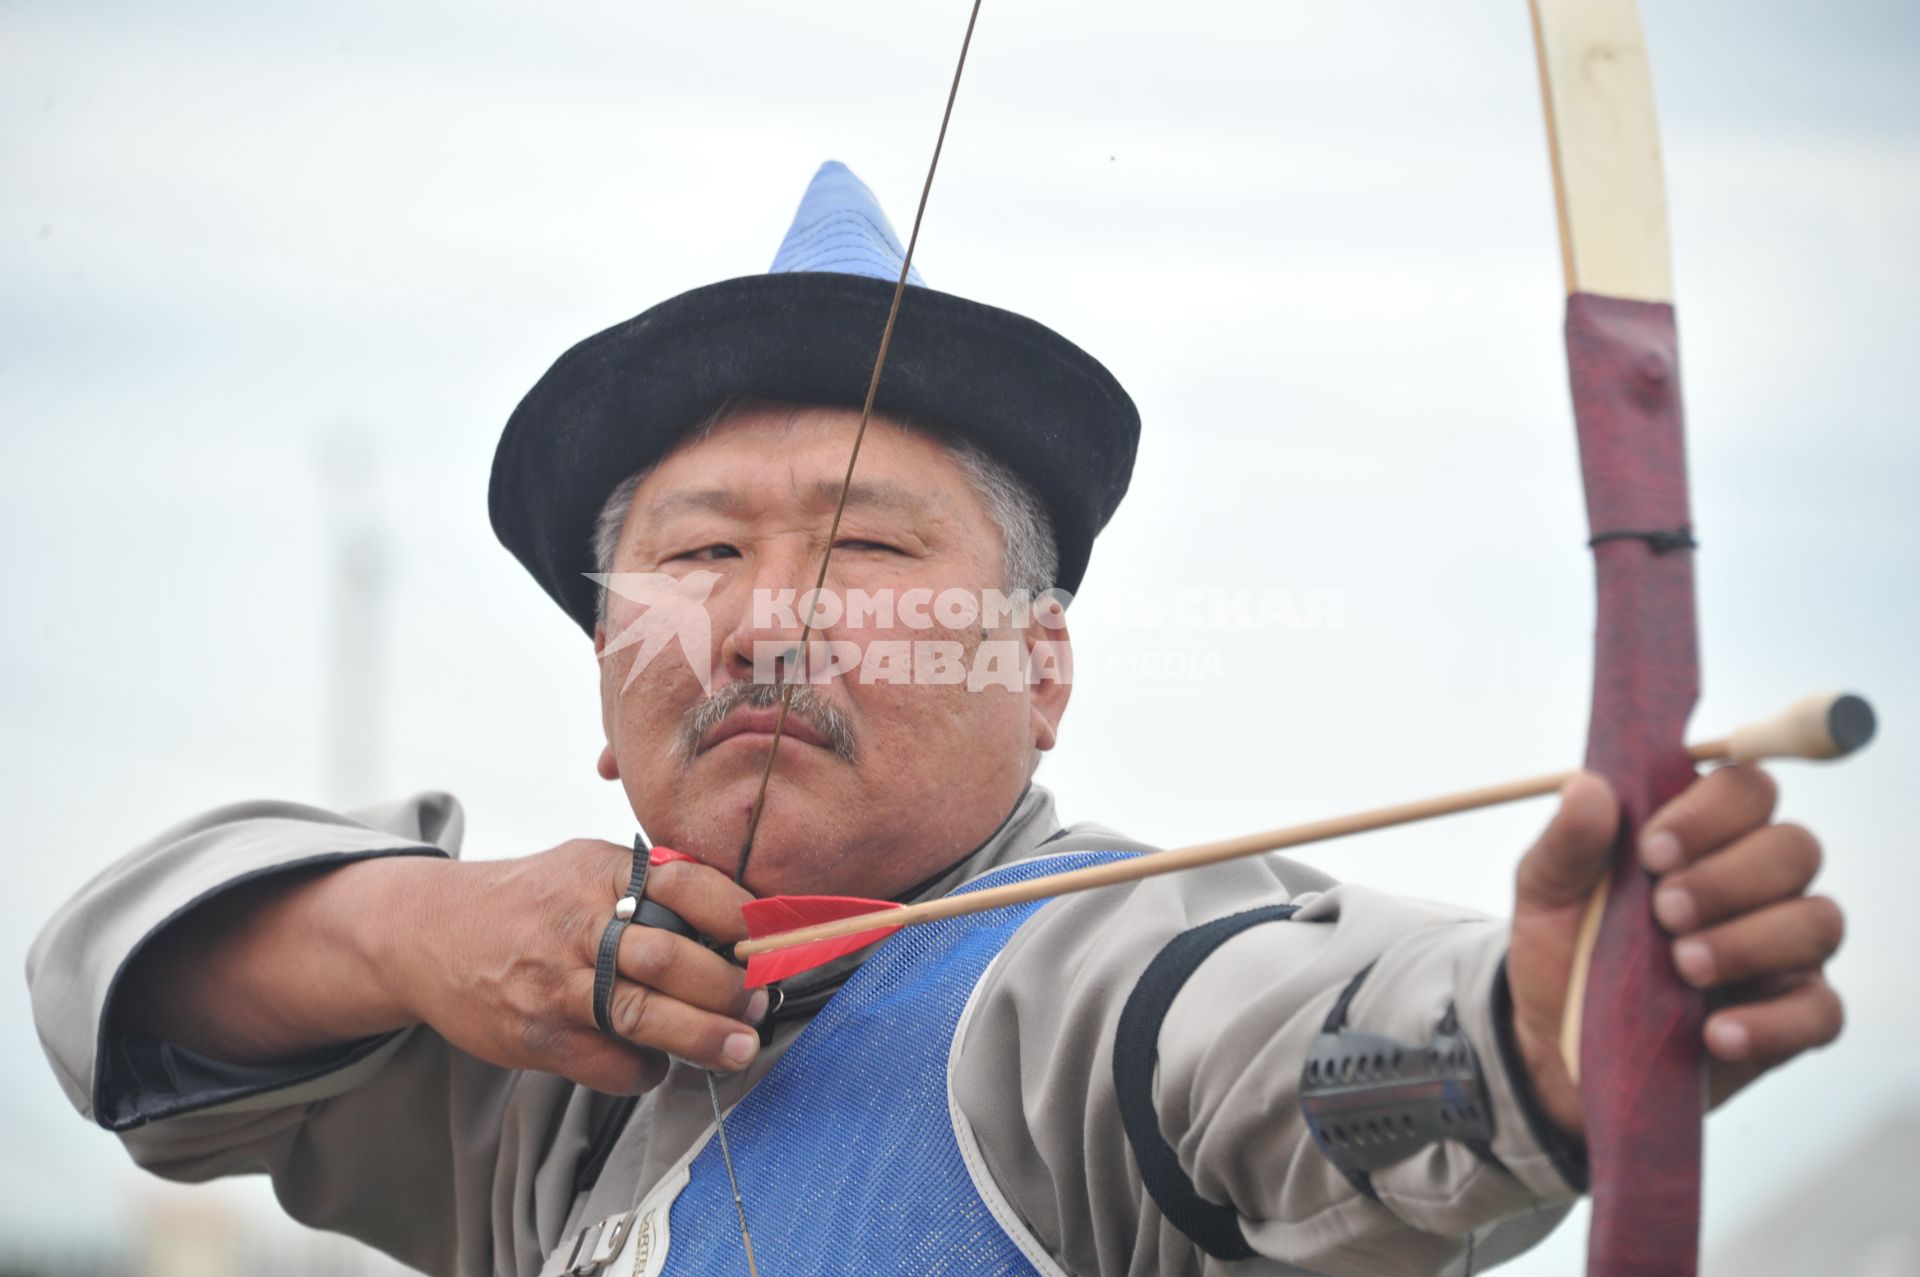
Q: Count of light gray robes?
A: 1